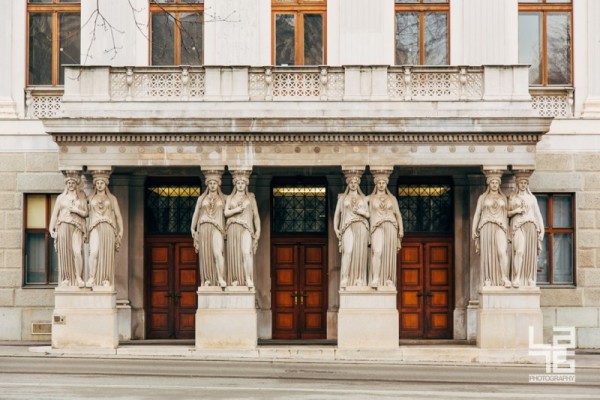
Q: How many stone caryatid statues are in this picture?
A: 8